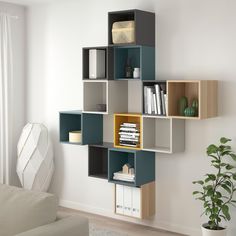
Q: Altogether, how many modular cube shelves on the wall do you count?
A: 12